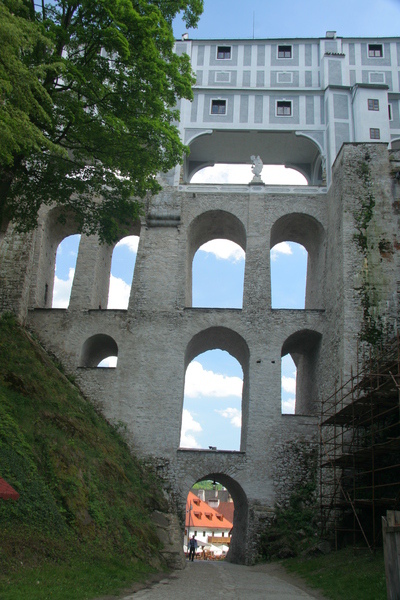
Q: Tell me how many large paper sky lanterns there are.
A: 0